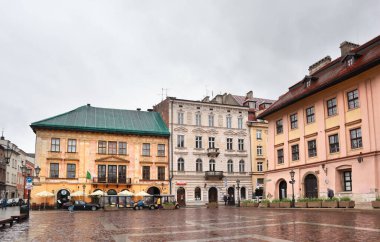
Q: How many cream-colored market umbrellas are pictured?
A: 5